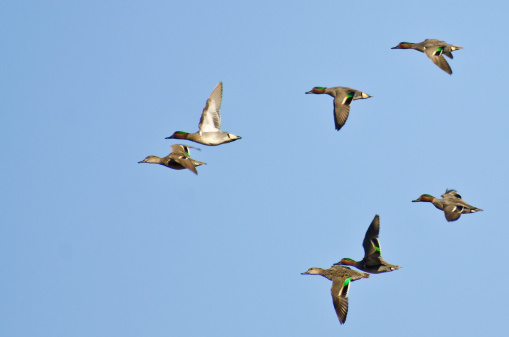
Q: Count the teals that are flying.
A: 7